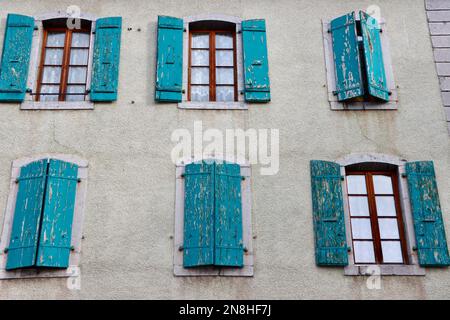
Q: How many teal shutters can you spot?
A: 12